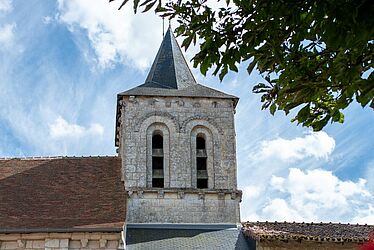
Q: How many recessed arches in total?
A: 2